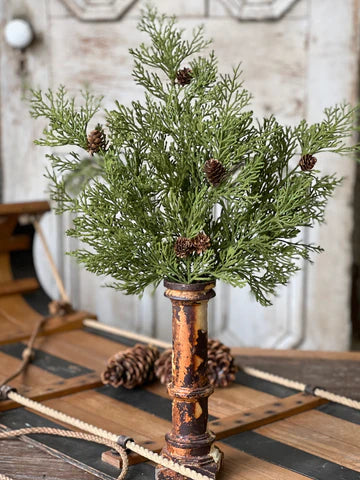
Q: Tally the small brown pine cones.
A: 6